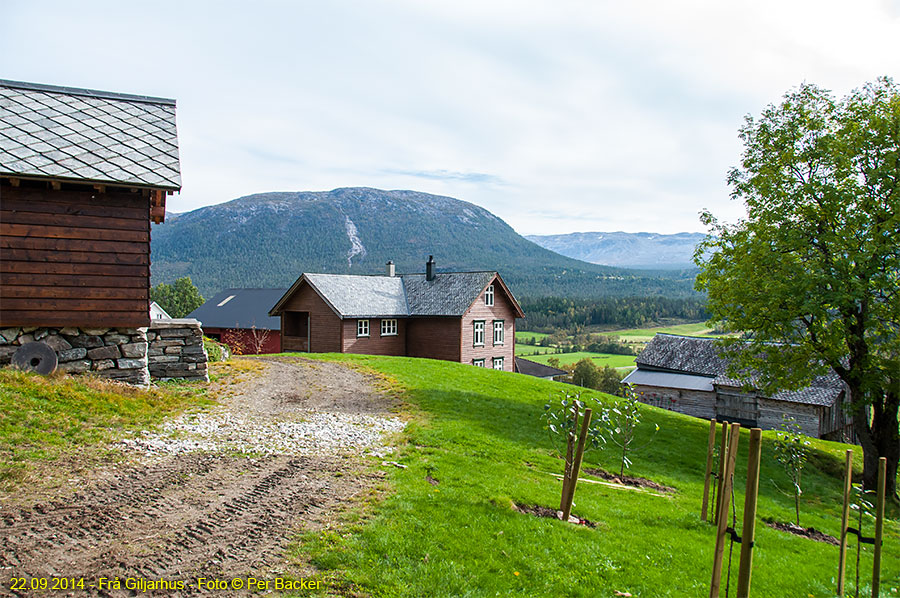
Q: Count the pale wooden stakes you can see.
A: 8